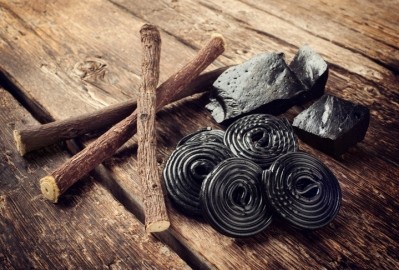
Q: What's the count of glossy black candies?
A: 5